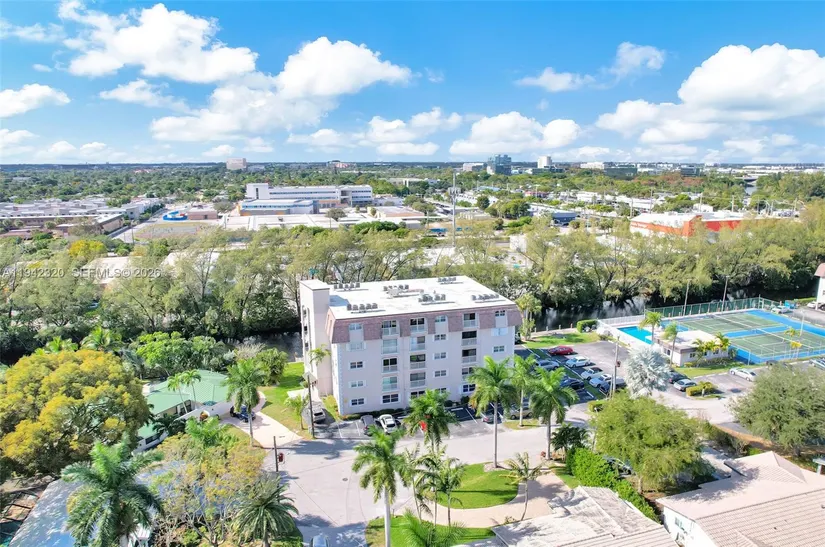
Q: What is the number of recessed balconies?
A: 12